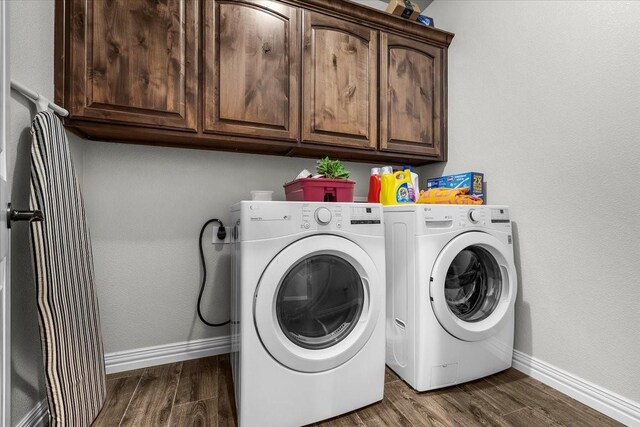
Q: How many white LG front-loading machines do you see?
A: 2